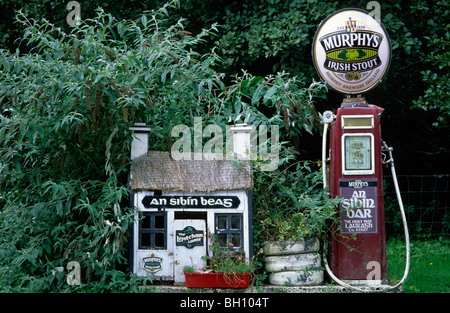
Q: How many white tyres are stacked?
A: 3